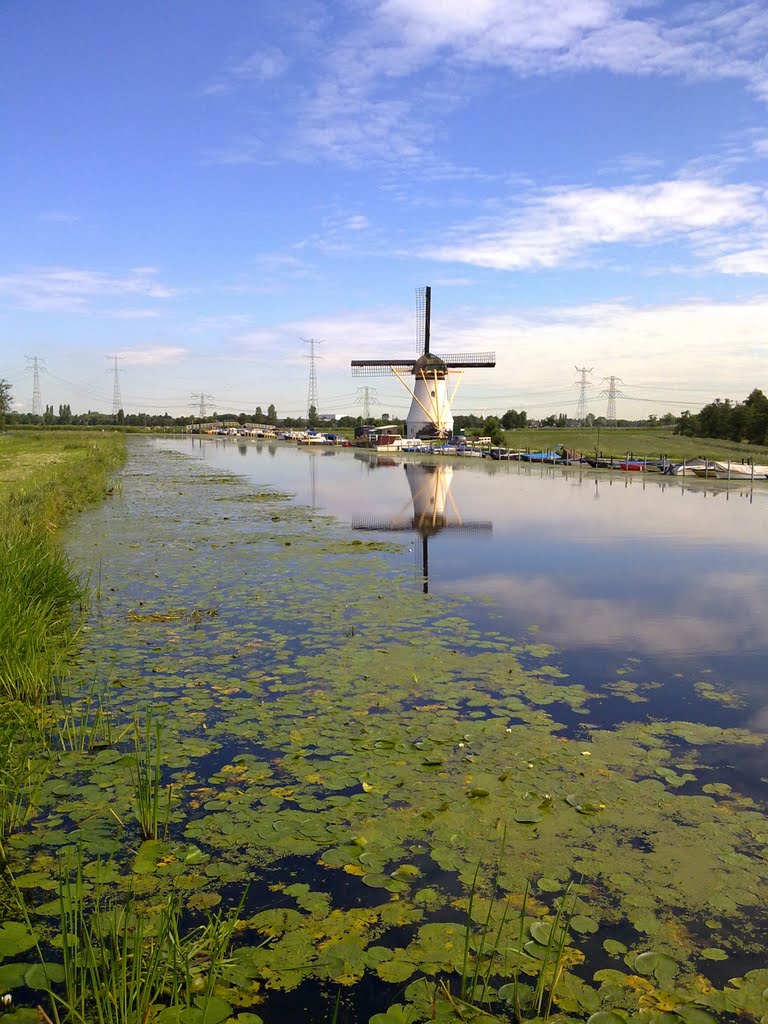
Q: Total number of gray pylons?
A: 7